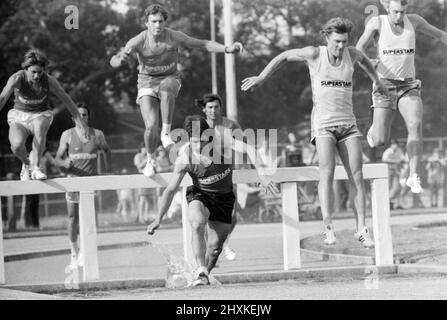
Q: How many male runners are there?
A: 7